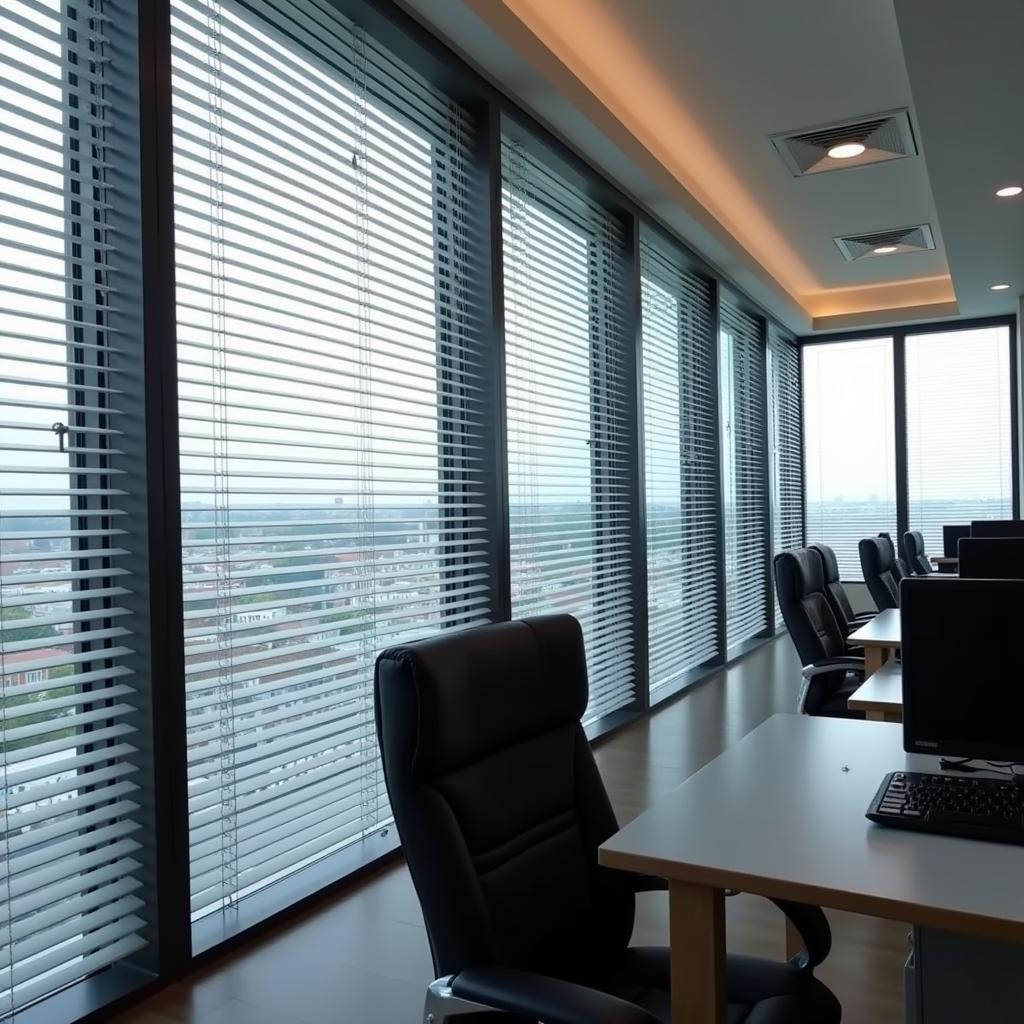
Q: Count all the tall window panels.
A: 8